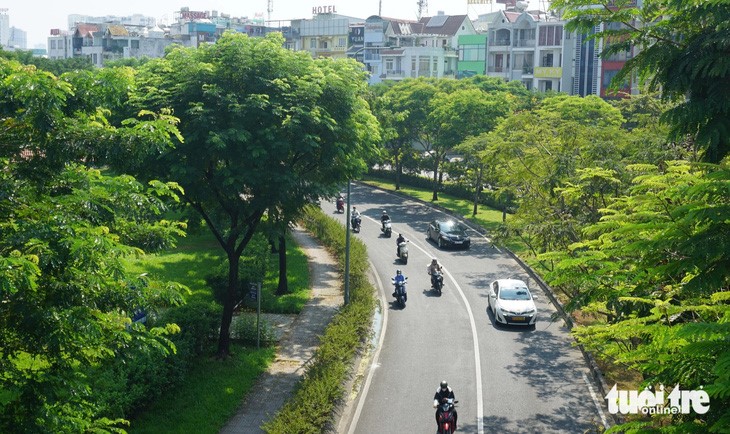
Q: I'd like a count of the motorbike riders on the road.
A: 7